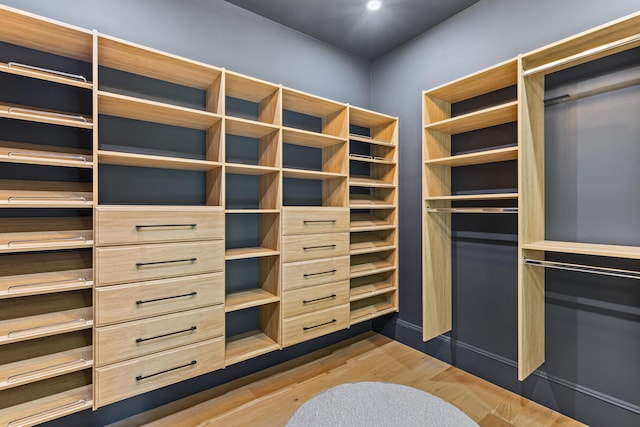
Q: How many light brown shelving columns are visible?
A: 7